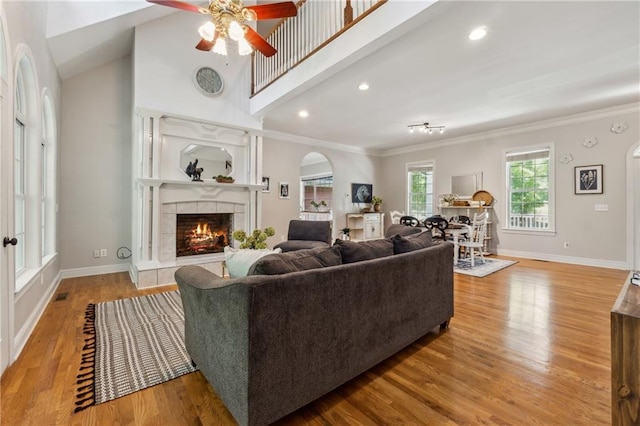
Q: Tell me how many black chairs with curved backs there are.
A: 3